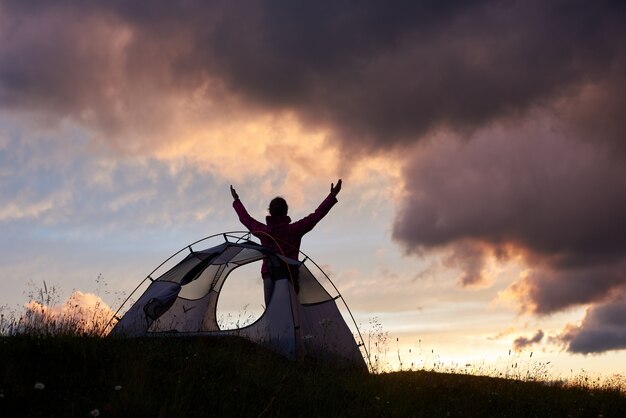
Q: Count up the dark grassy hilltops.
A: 1